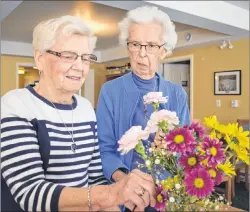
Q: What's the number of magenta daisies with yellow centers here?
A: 6